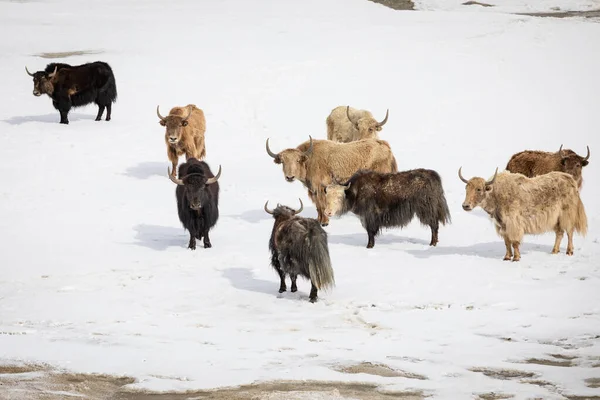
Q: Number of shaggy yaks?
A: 9